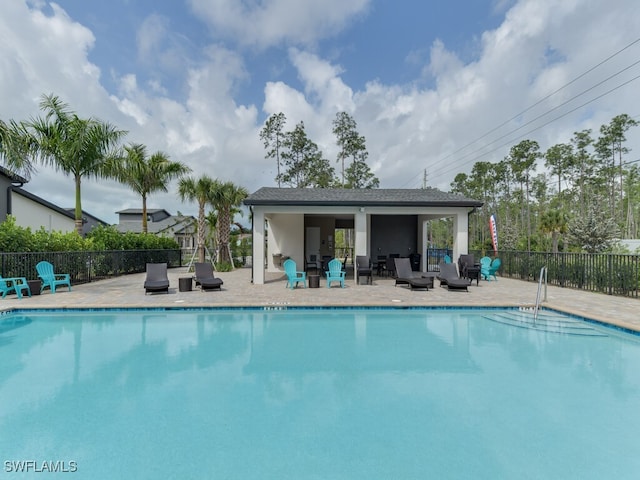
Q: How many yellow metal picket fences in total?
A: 0